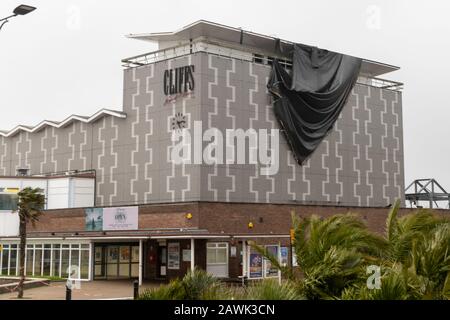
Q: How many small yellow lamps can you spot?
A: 2